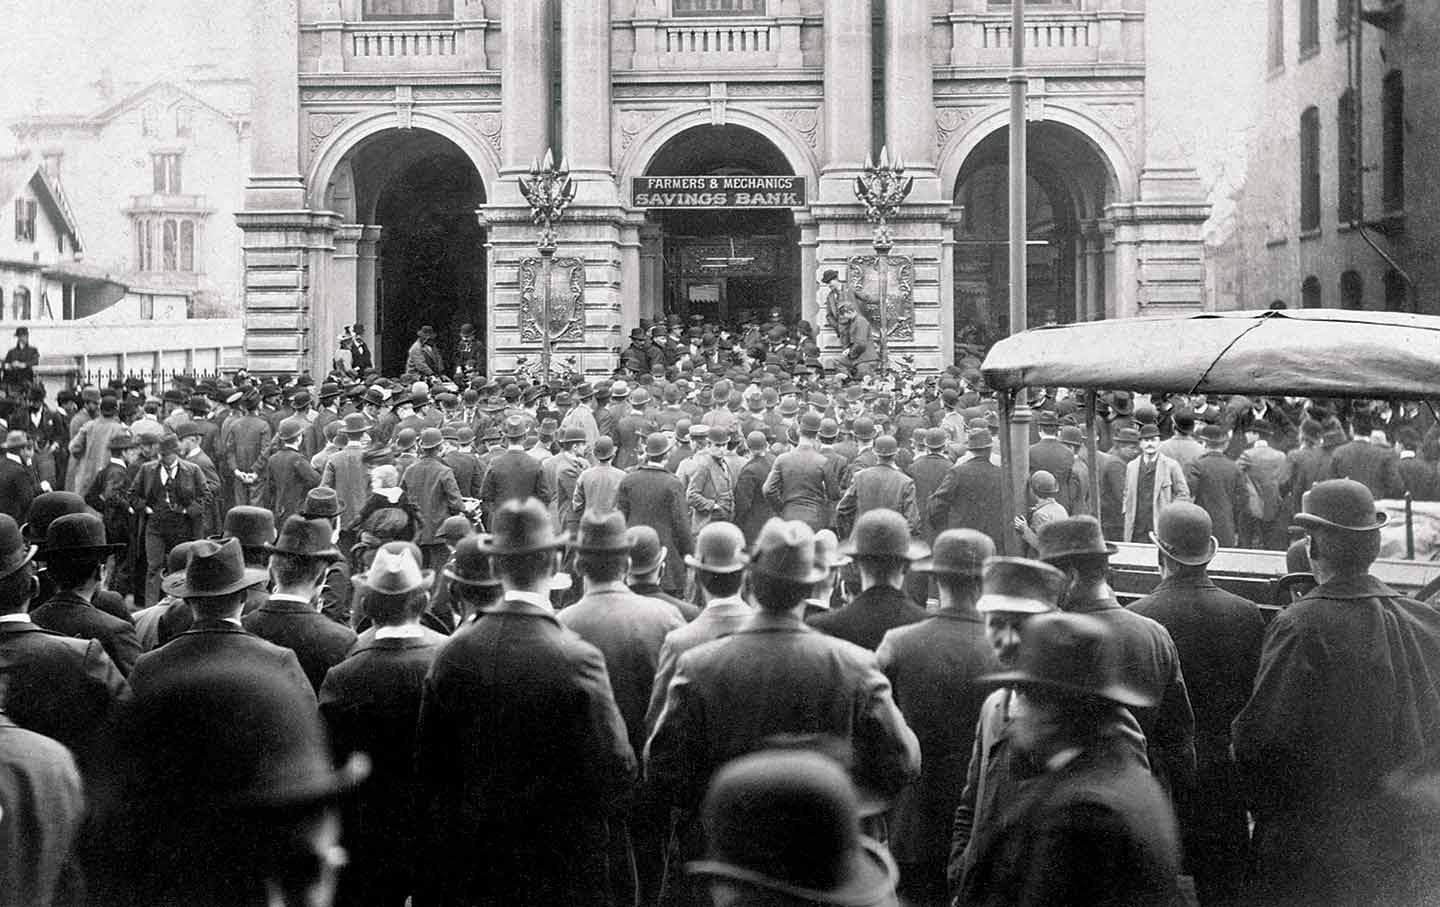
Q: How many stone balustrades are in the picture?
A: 3